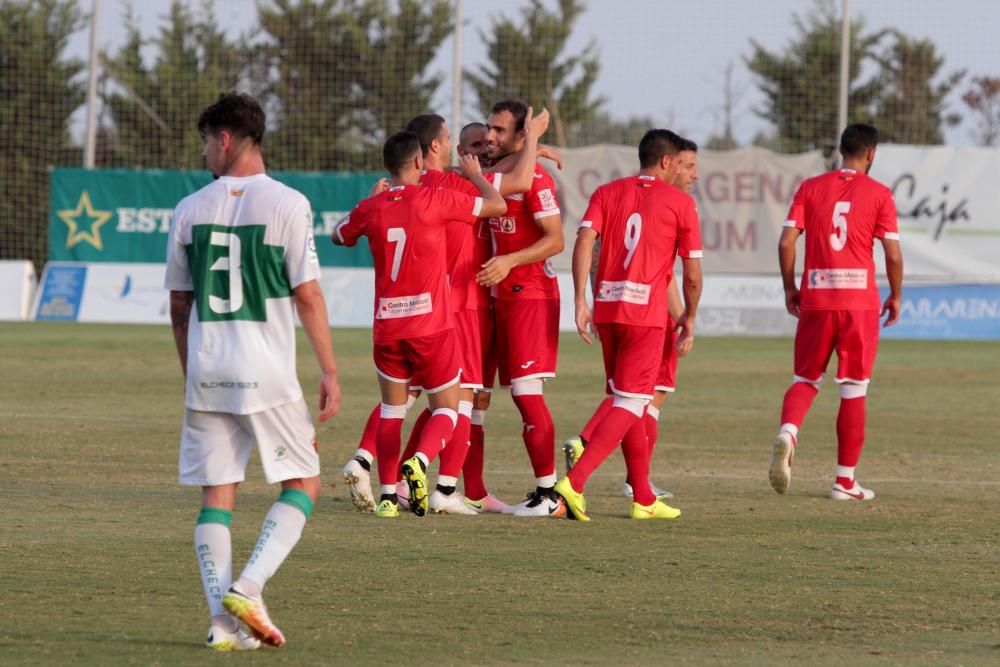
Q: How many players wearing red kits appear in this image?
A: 7